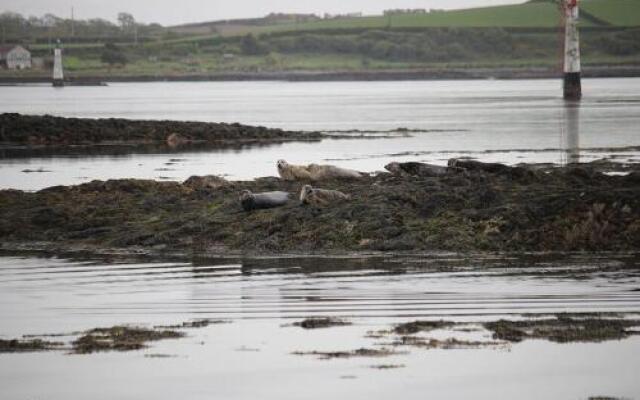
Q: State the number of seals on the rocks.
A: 6